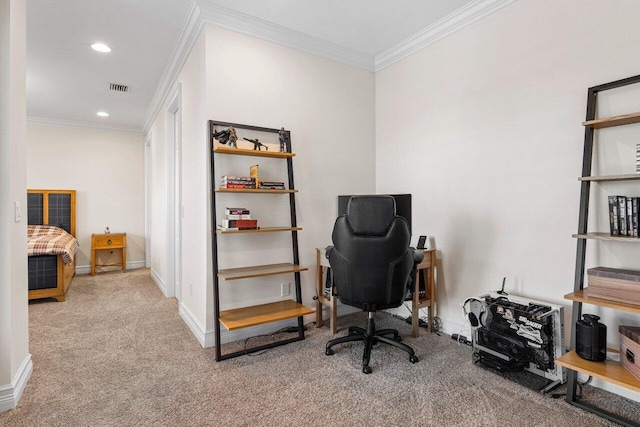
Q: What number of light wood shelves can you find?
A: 10